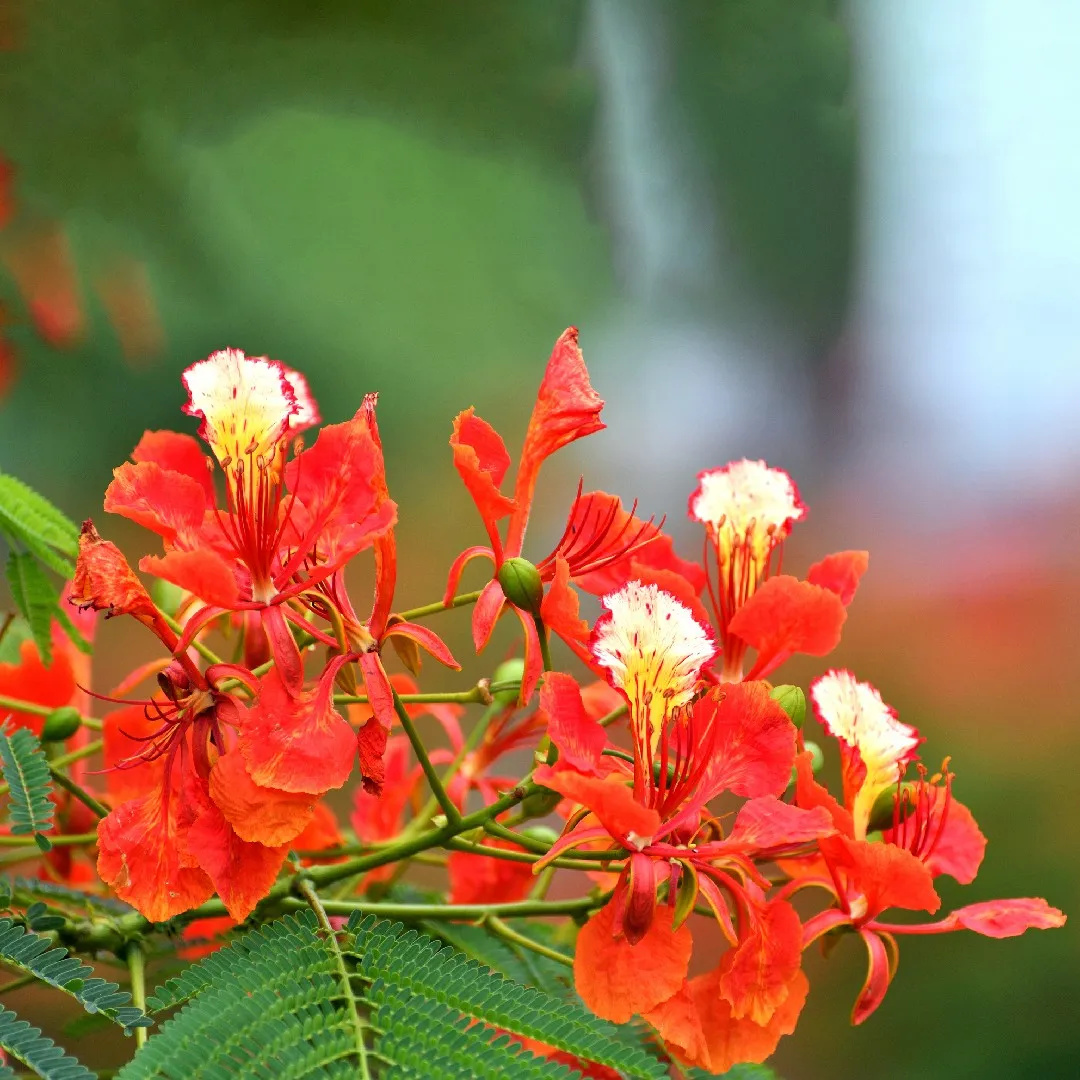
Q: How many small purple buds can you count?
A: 0